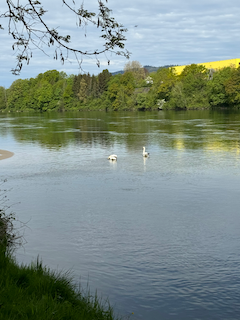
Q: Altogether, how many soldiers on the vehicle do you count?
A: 0